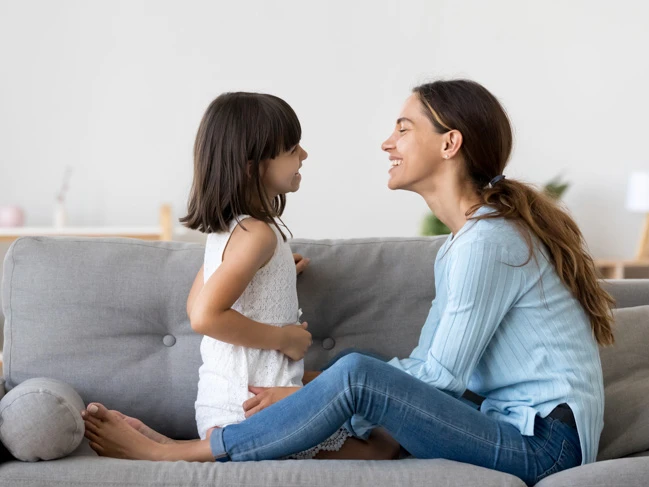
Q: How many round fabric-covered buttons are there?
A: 2